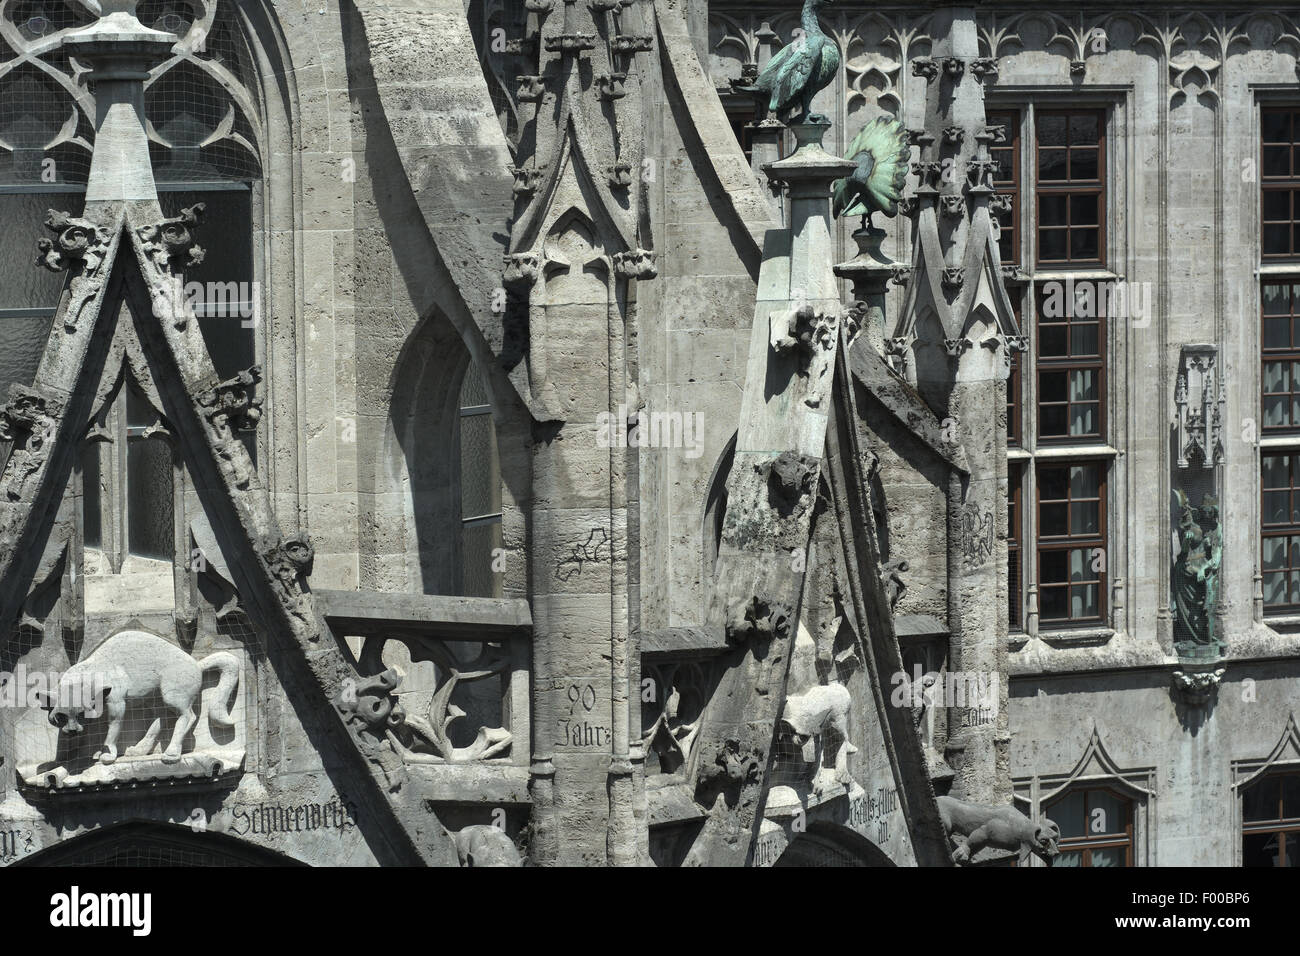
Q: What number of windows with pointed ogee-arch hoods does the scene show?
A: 2